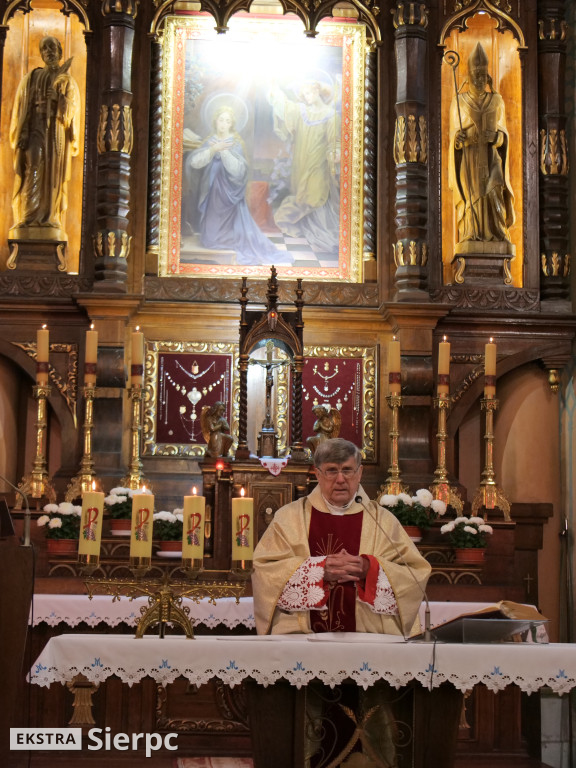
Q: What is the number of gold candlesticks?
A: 6